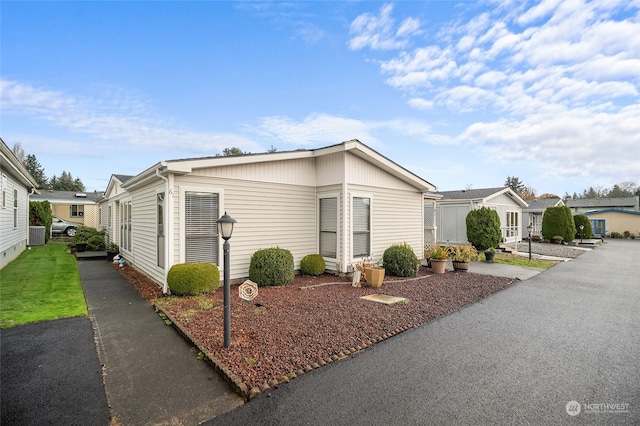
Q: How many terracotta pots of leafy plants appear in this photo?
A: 2